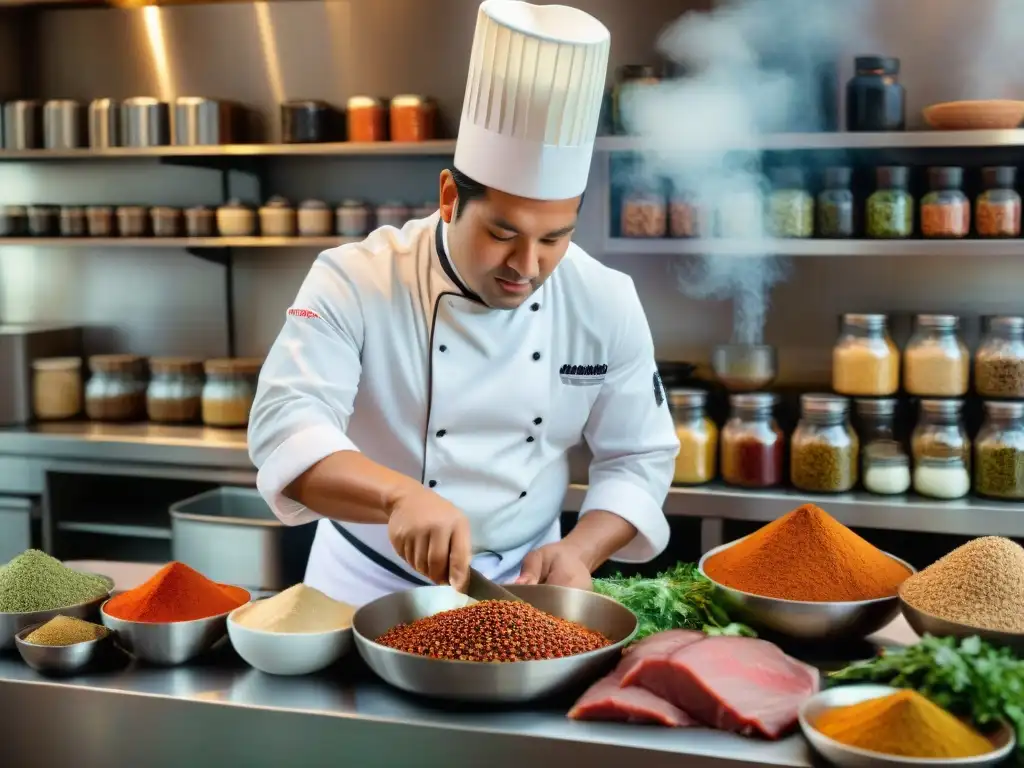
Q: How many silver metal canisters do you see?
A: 5